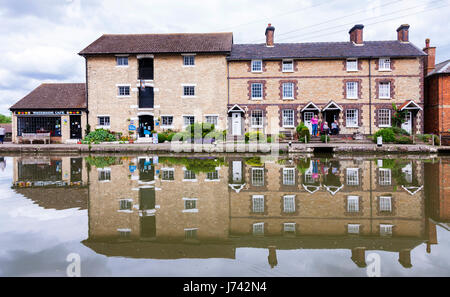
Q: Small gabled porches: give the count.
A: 4